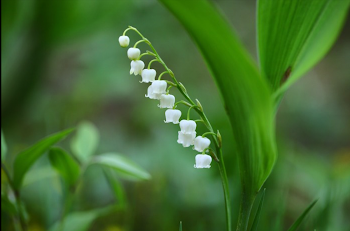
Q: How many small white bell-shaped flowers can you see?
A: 12